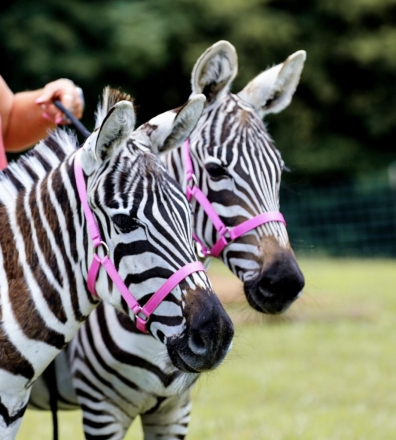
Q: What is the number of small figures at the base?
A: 0